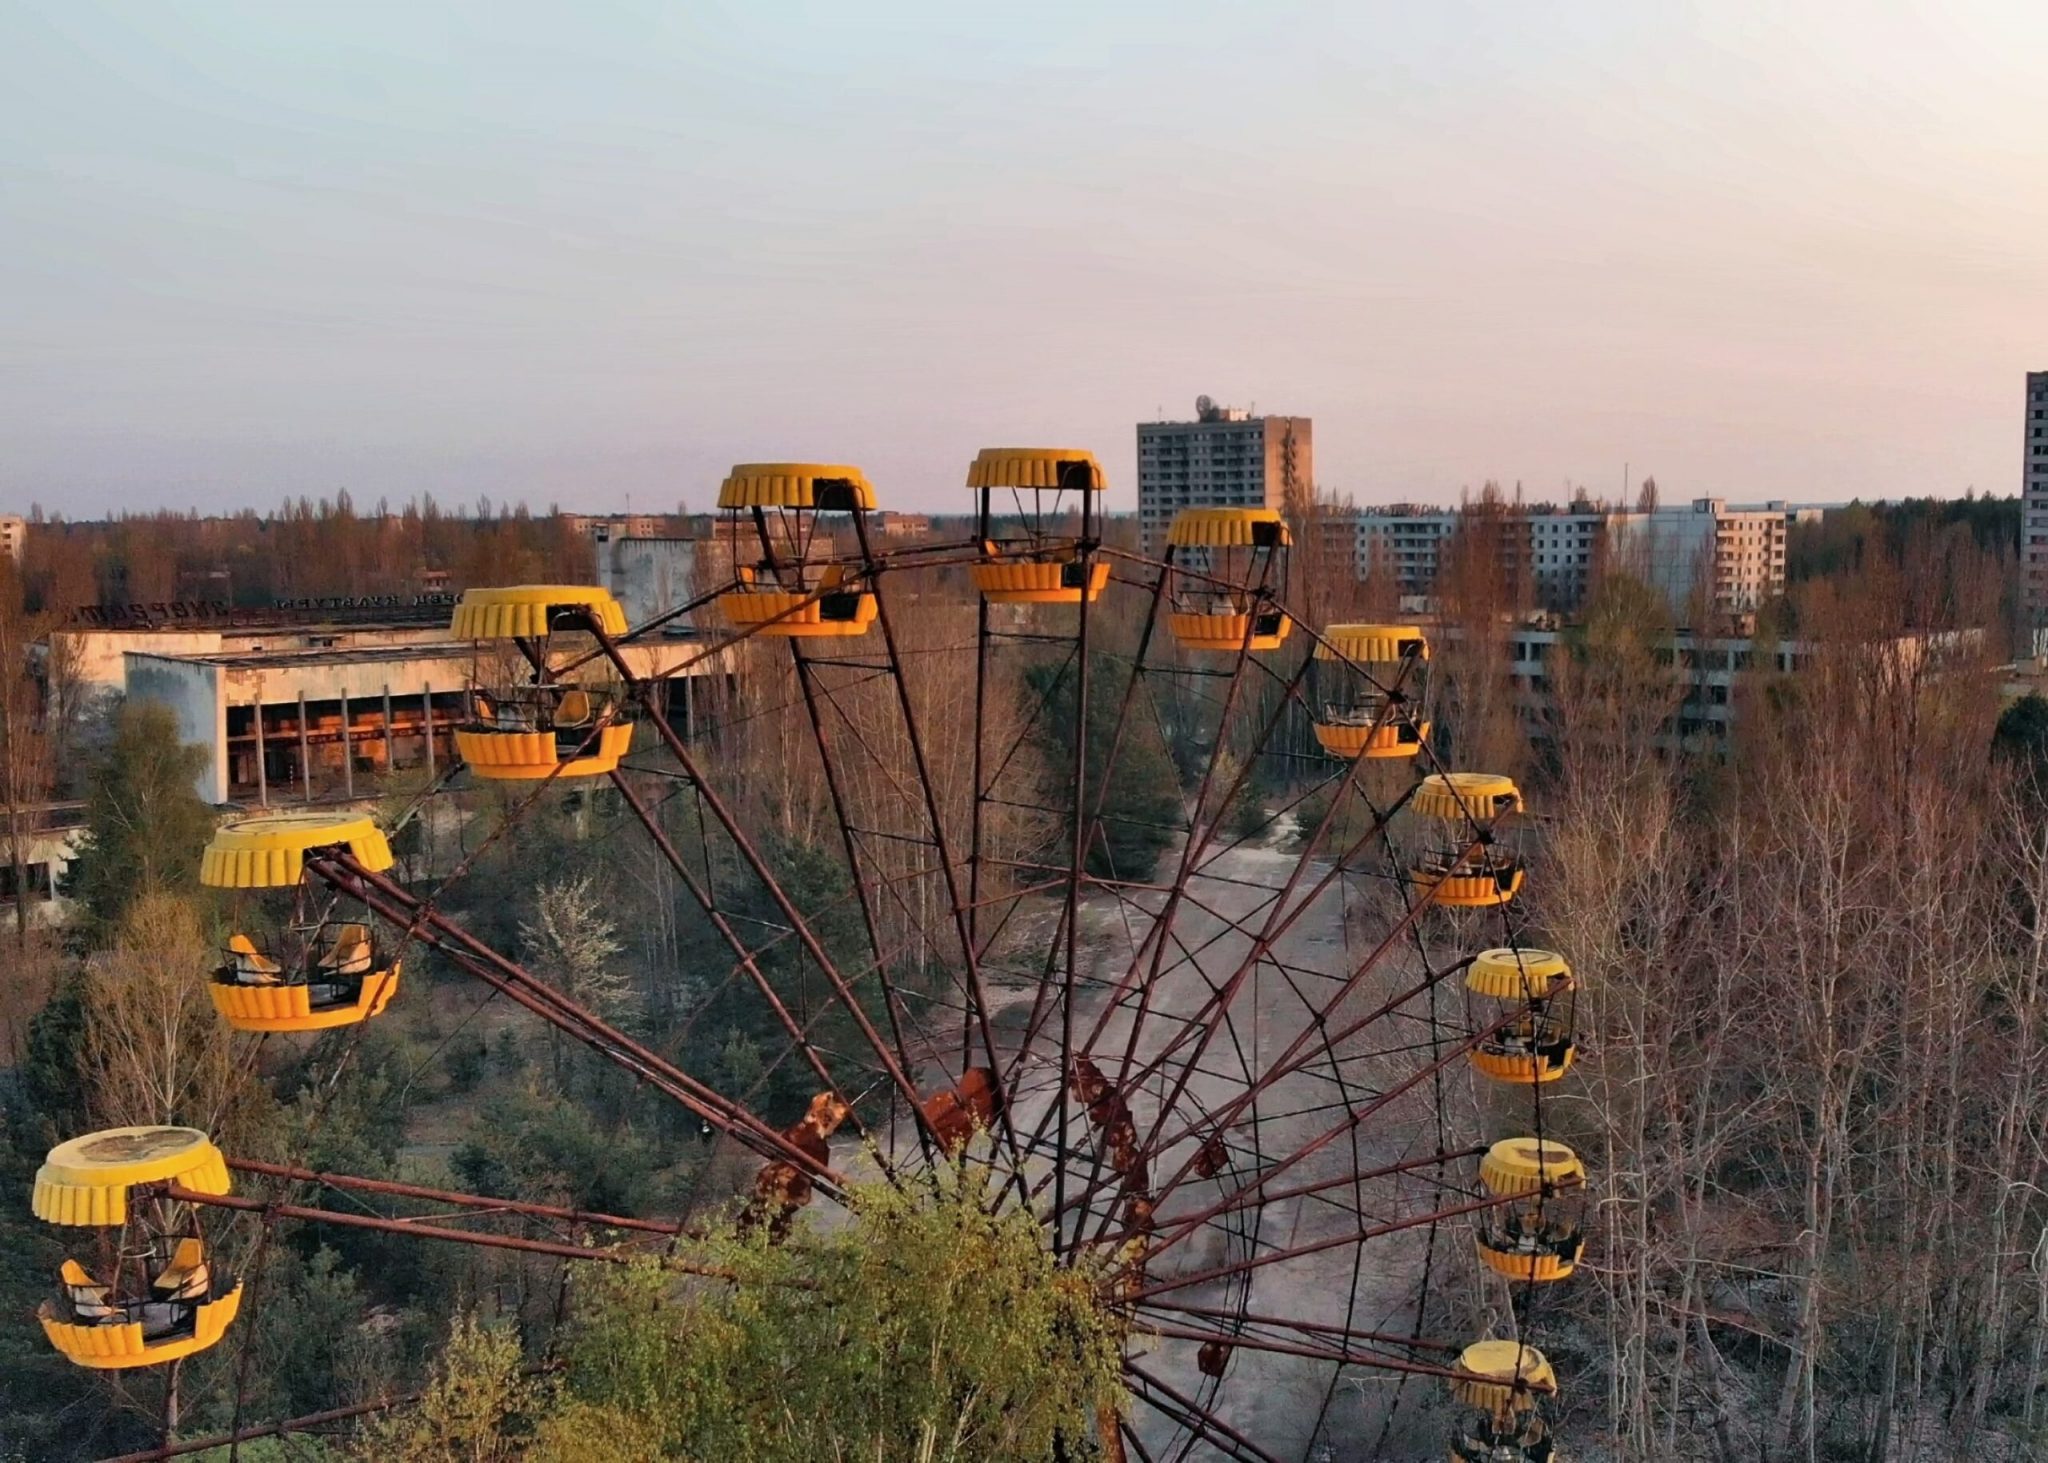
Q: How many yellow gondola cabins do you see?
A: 11